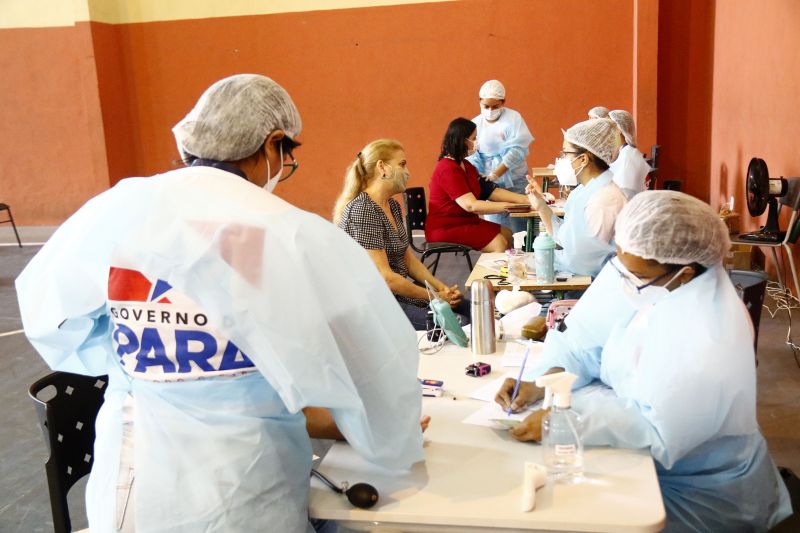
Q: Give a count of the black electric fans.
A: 1